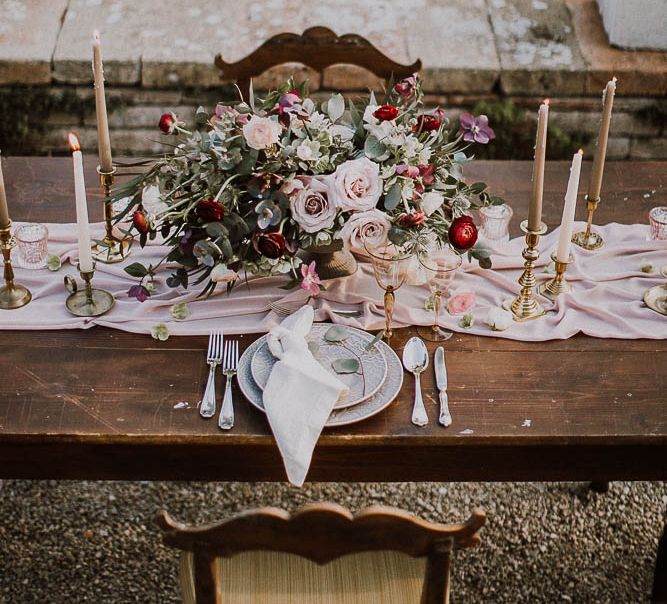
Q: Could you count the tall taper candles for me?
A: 6